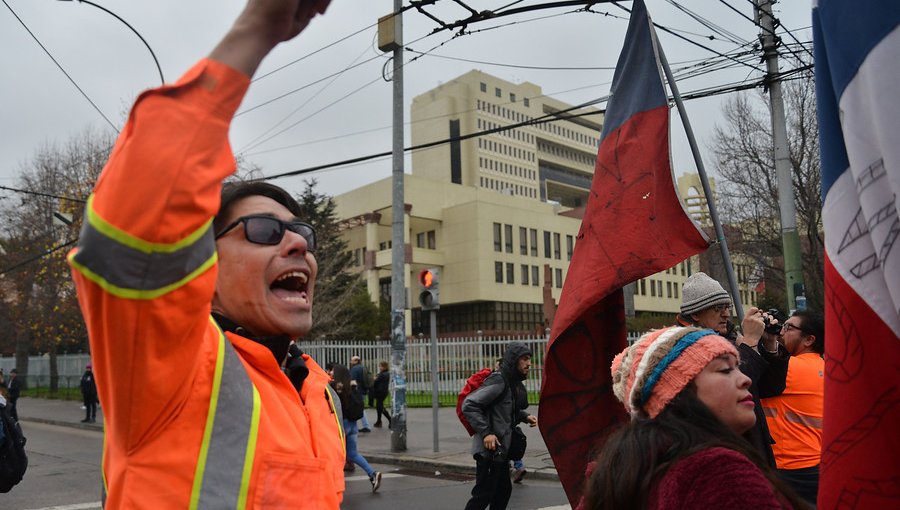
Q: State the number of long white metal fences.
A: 1